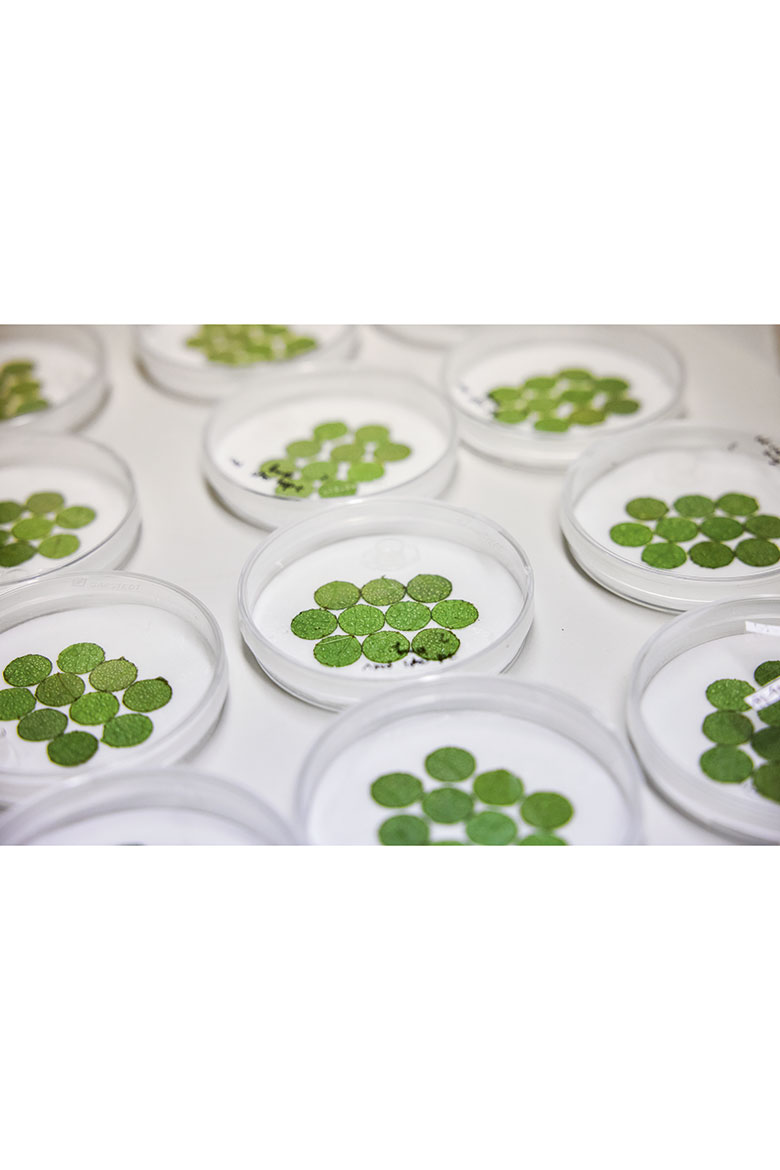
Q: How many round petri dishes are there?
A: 12